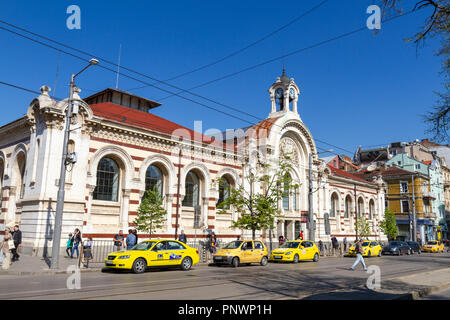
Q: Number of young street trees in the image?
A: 4